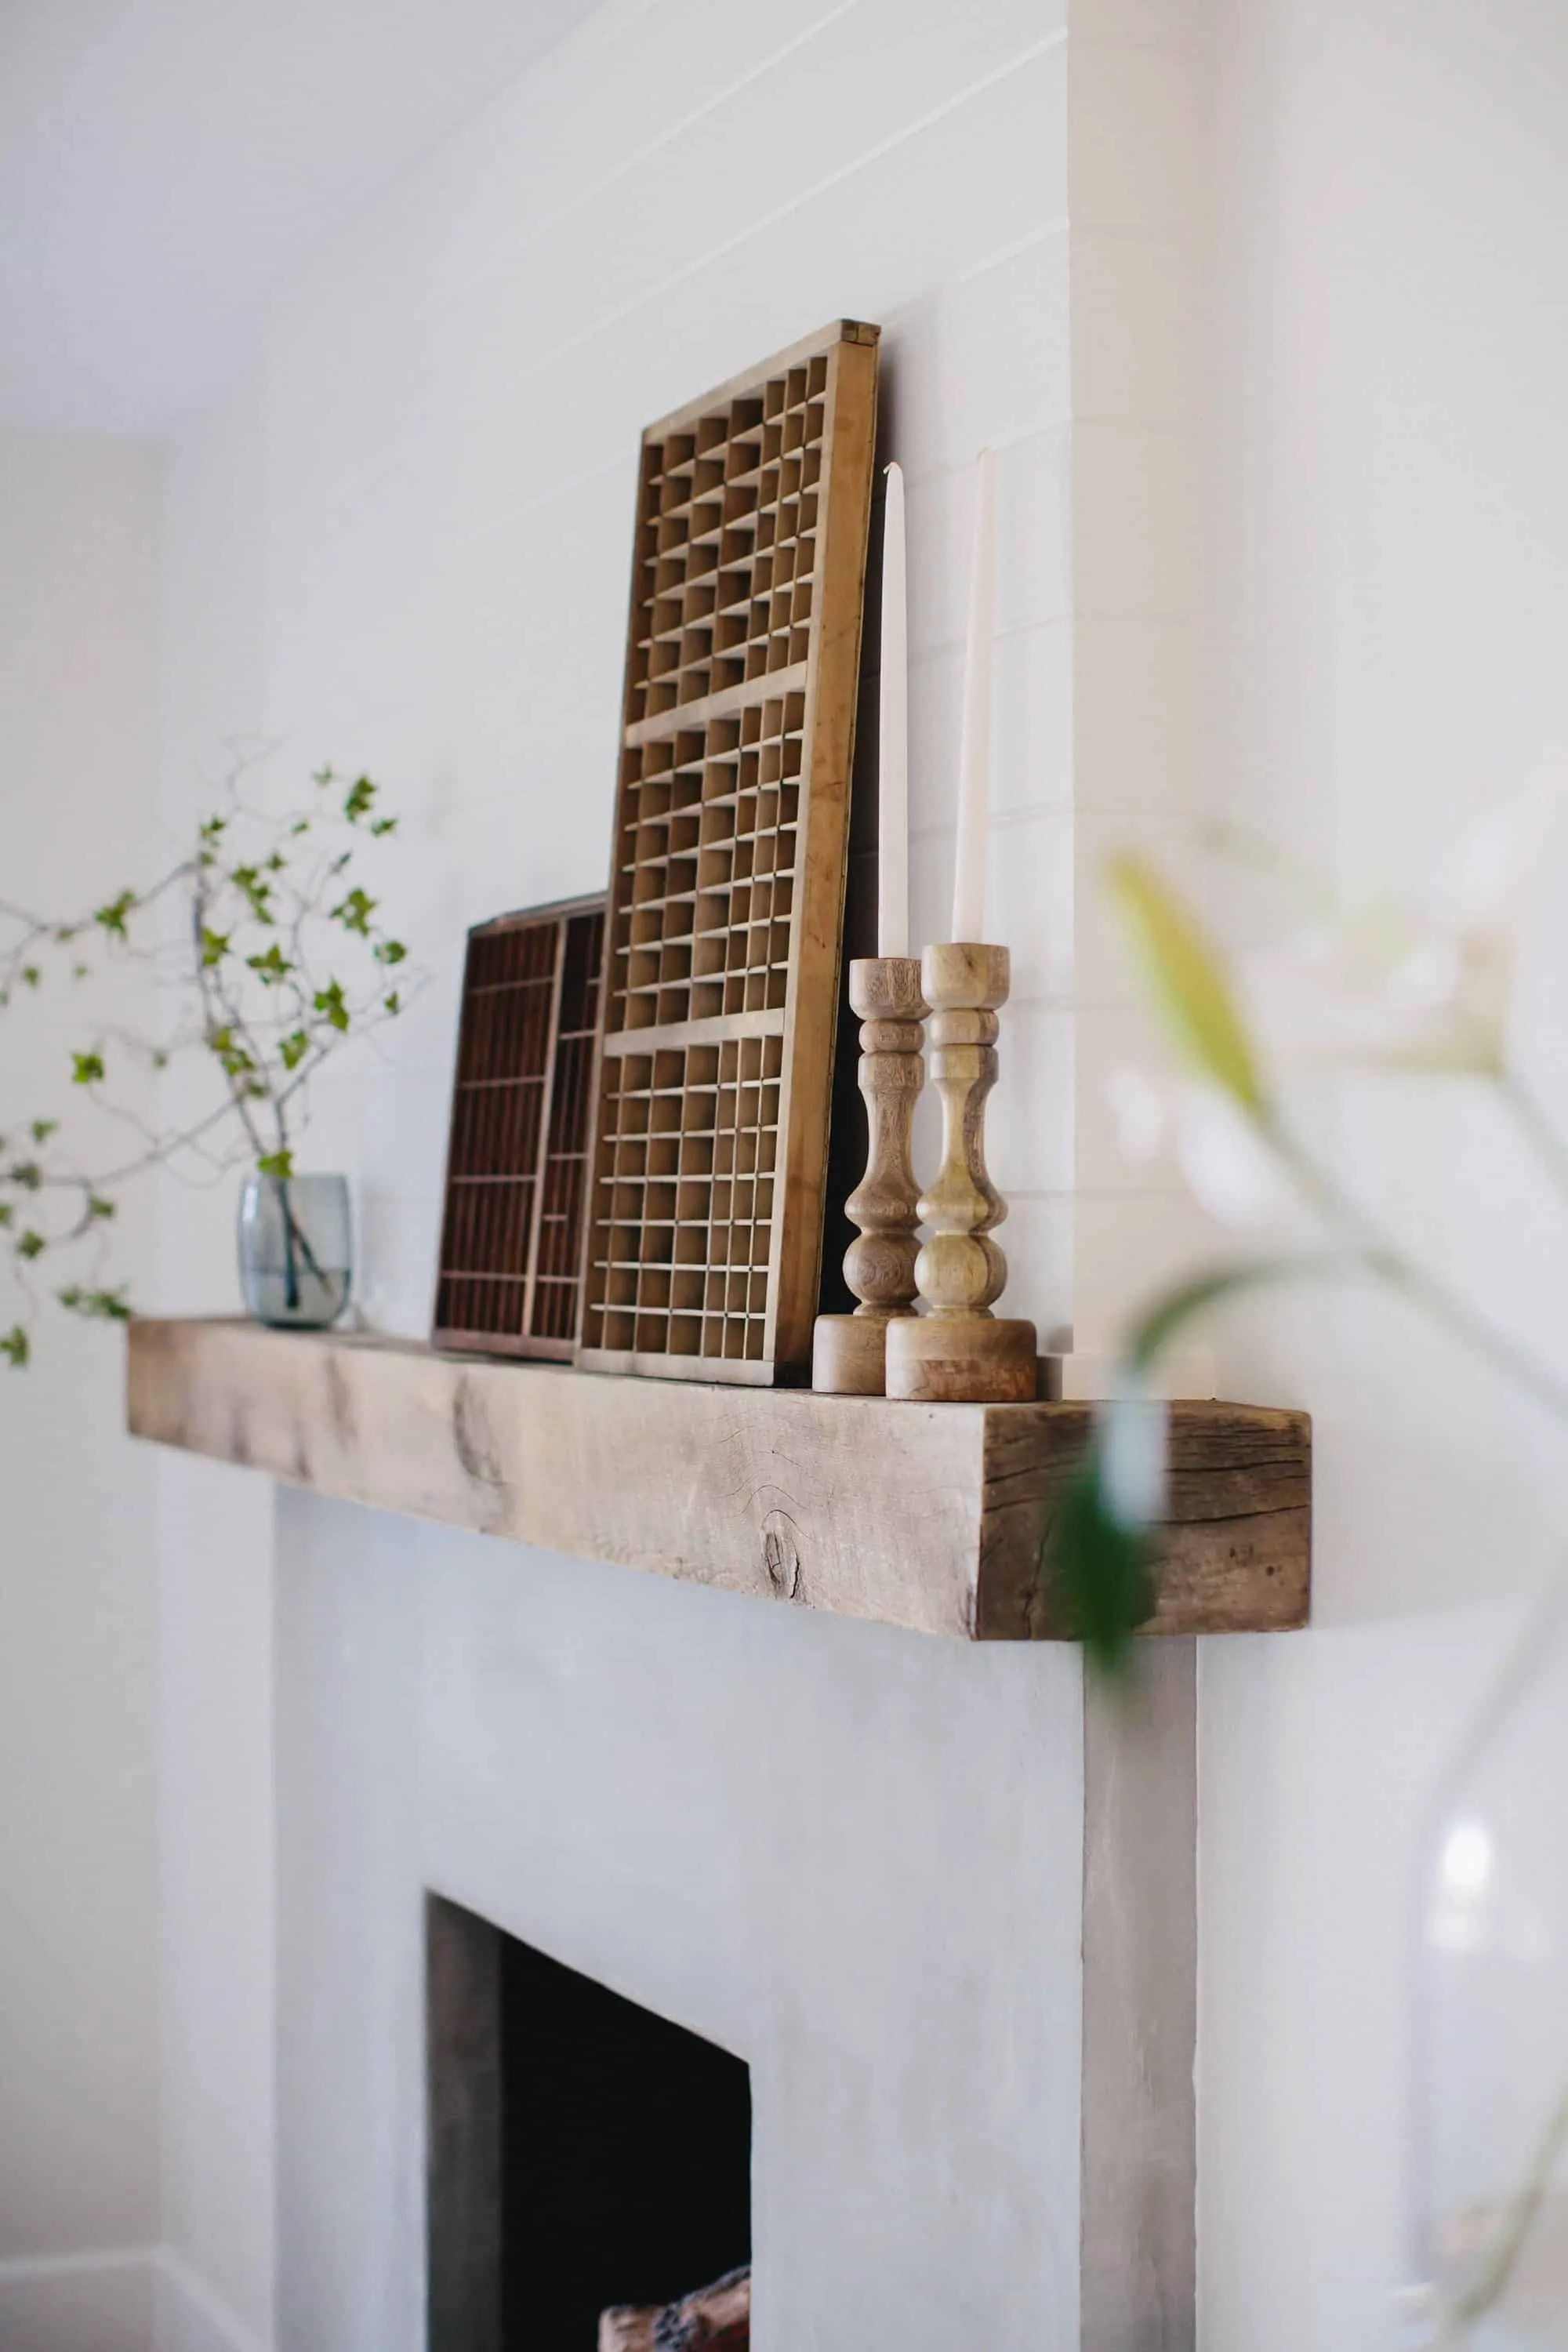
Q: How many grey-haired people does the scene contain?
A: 0